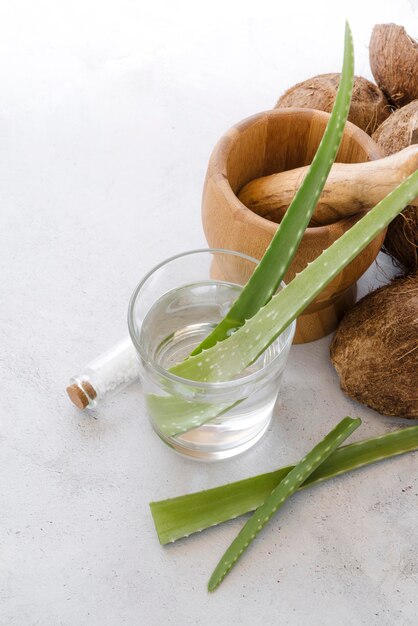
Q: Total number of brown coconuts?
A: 5